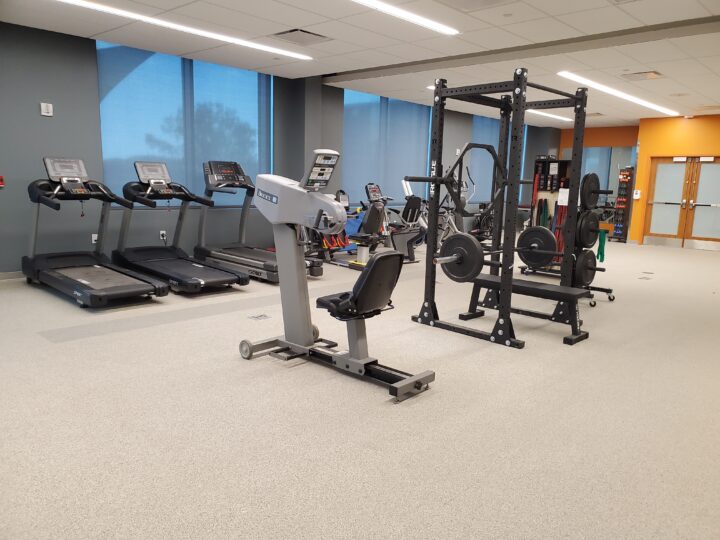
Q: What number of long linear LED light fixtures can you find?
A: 4